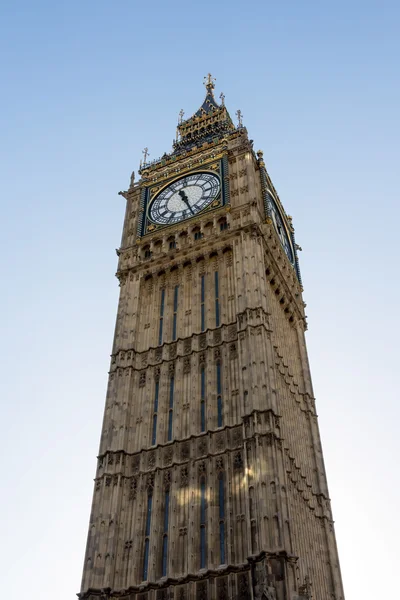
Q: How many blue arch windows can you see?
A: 12